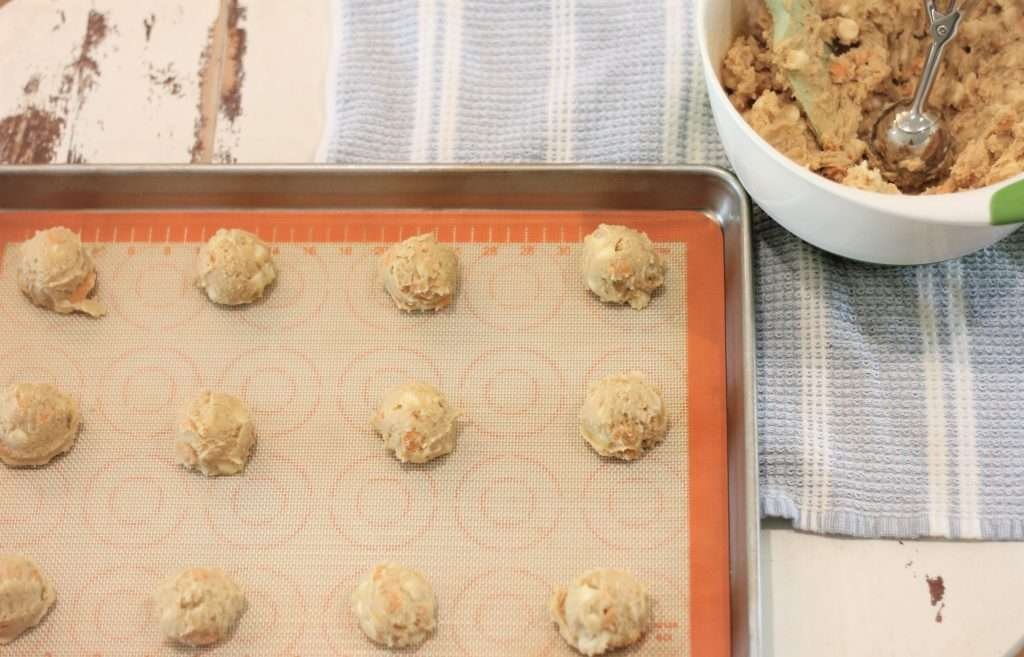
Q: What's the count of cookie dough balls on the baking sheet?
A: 12